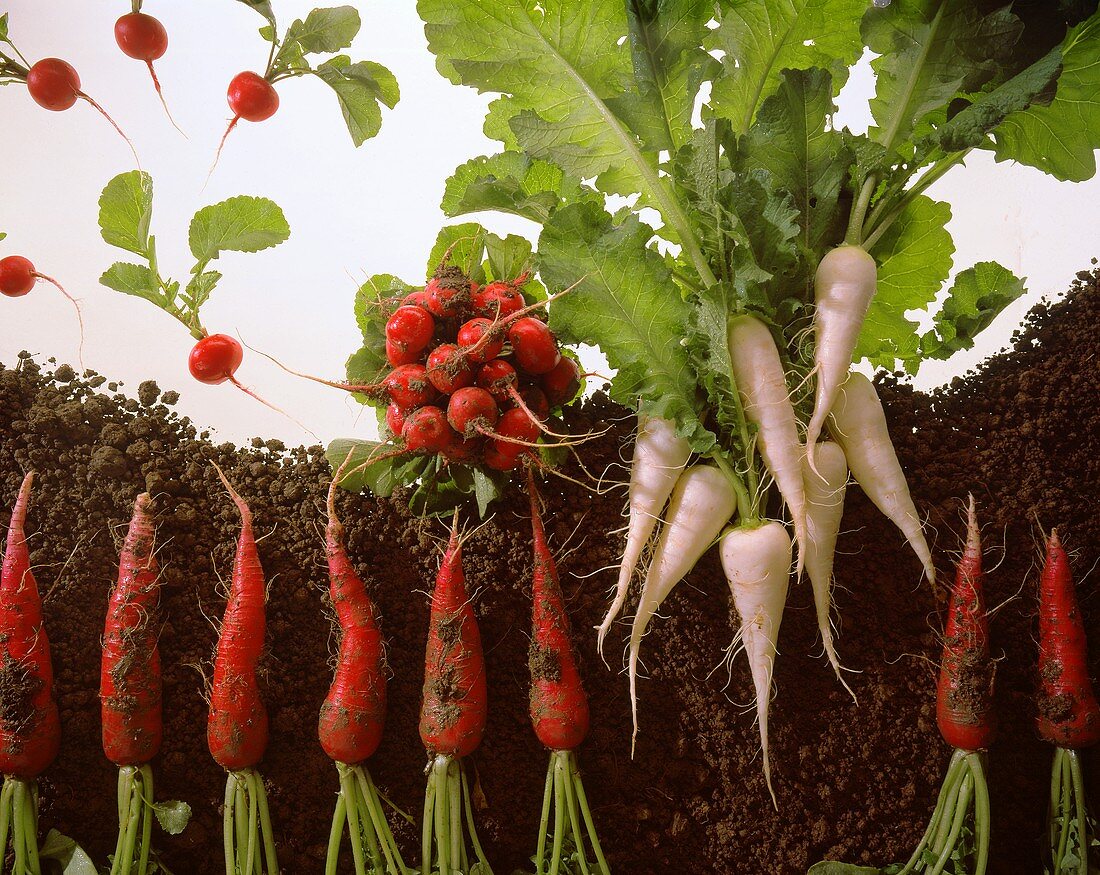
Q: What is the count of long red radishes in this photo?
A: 8